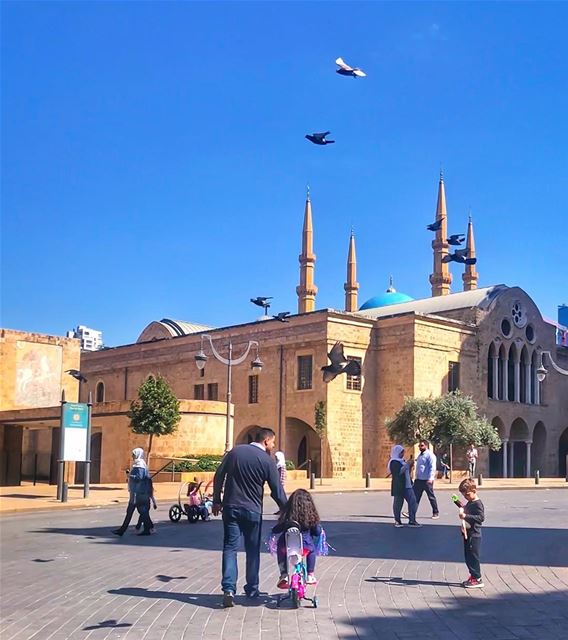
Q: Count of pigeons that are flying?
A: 9